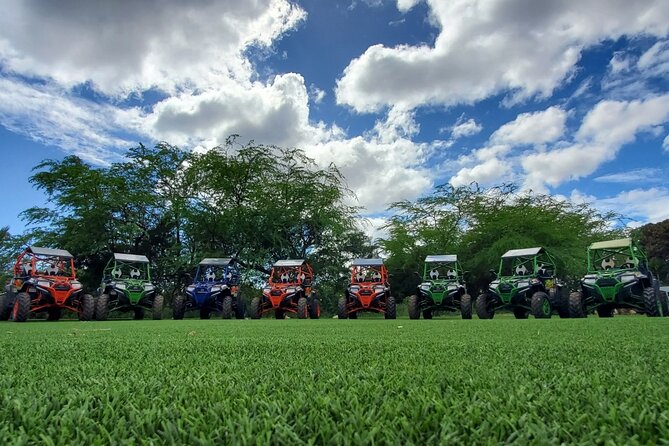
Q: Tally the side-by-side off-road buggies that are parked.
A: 8